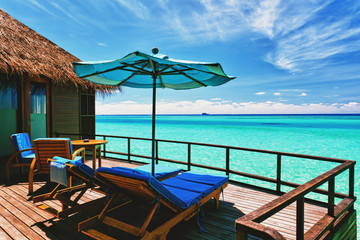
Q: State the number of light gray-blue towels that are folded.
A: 1